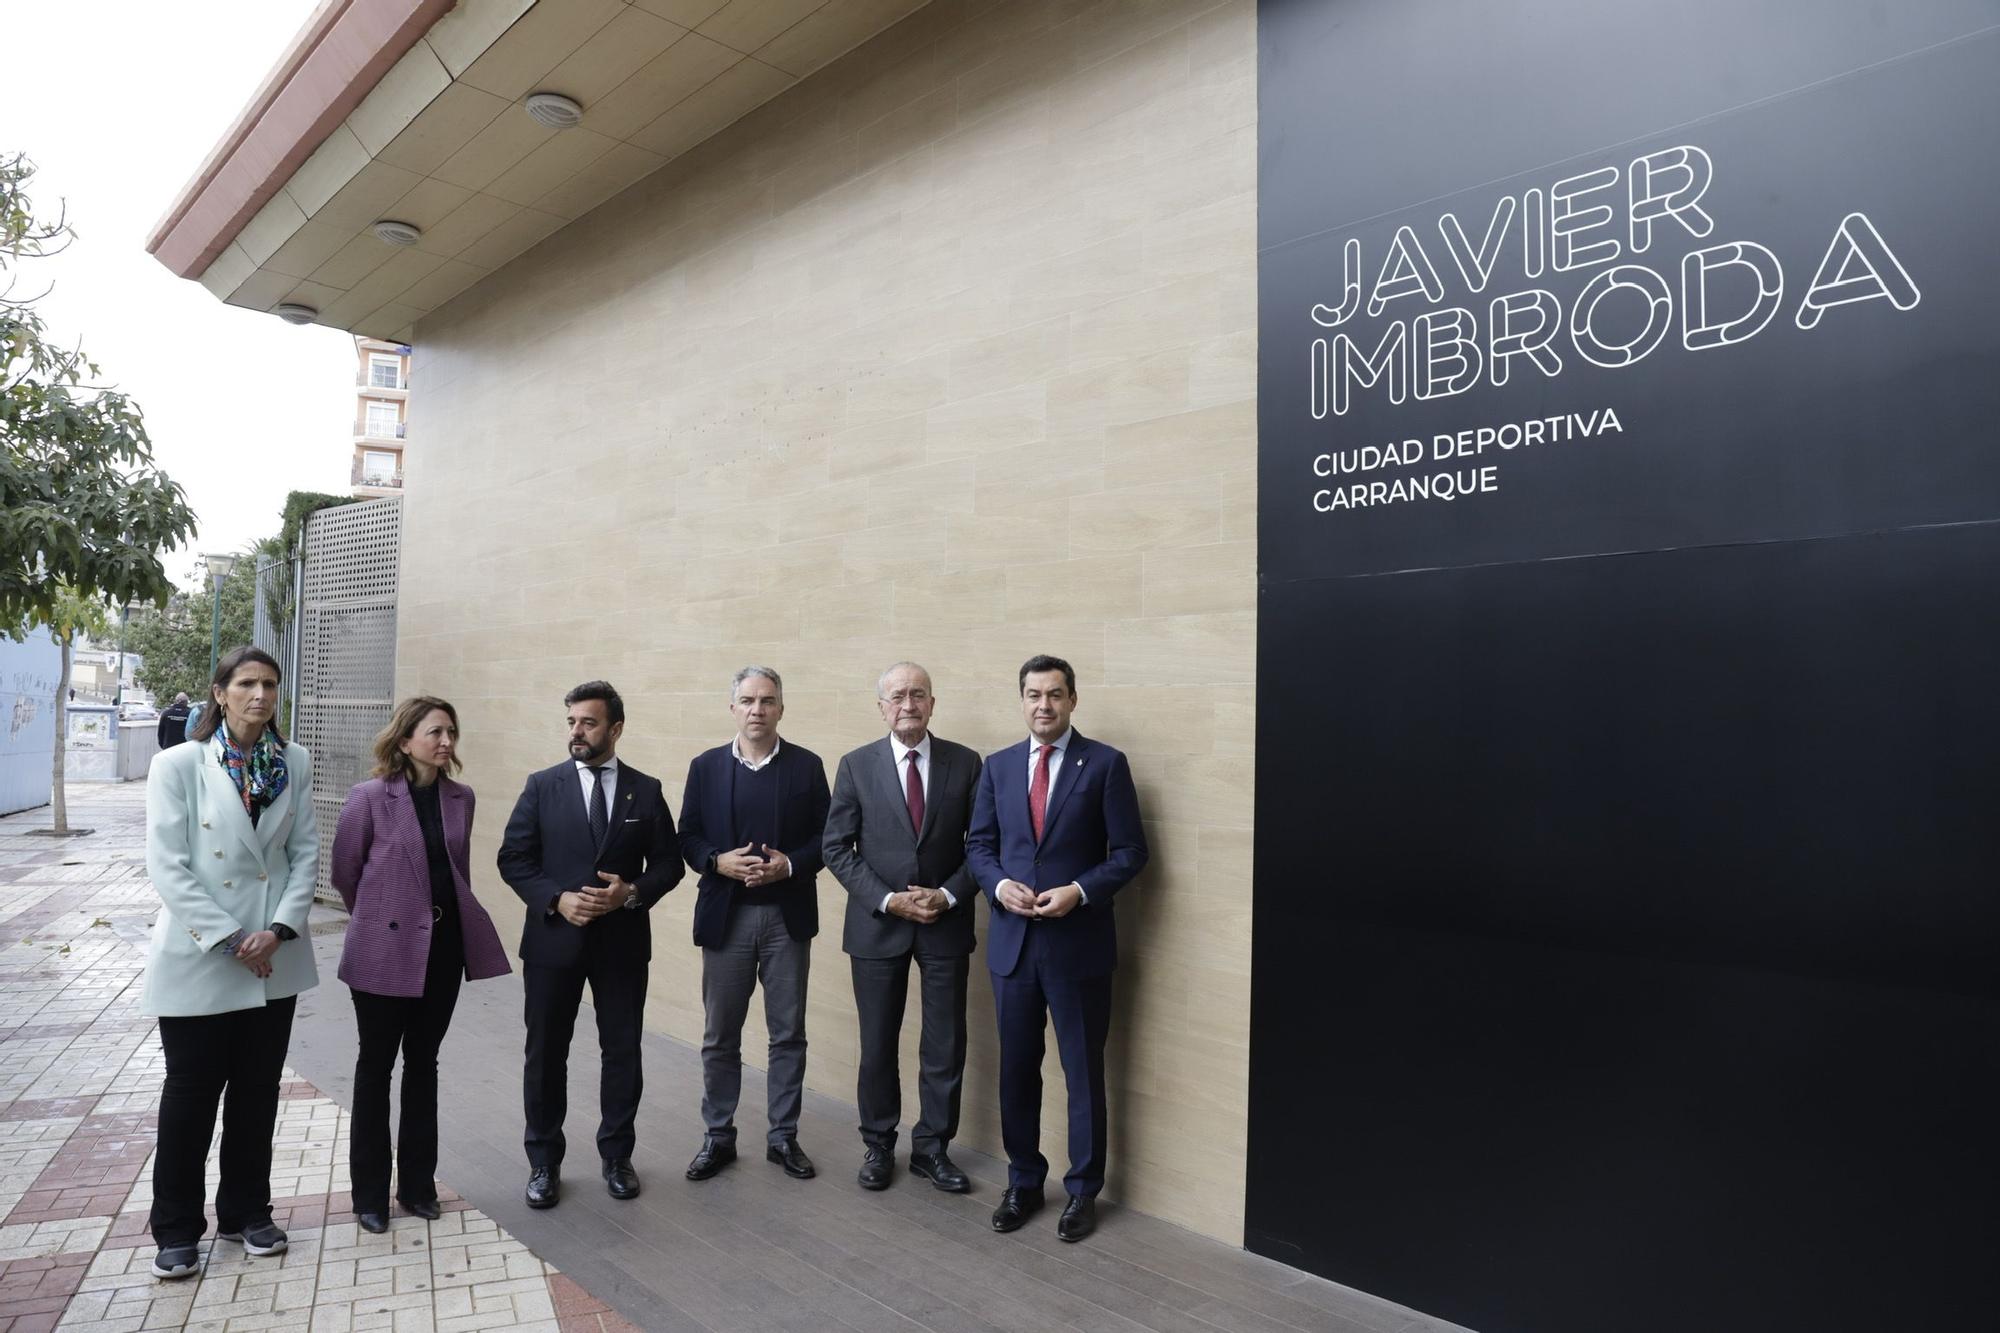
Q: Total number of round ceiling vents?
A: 3